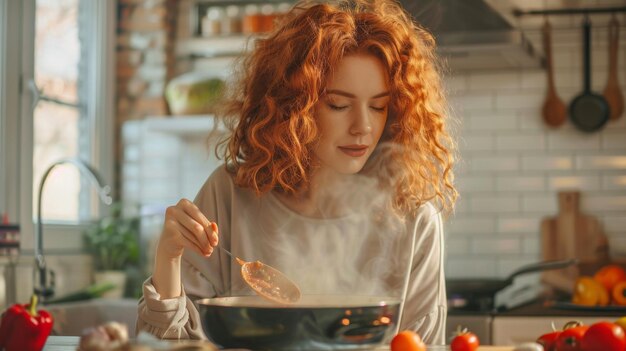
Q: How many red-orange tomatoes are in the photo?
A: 5